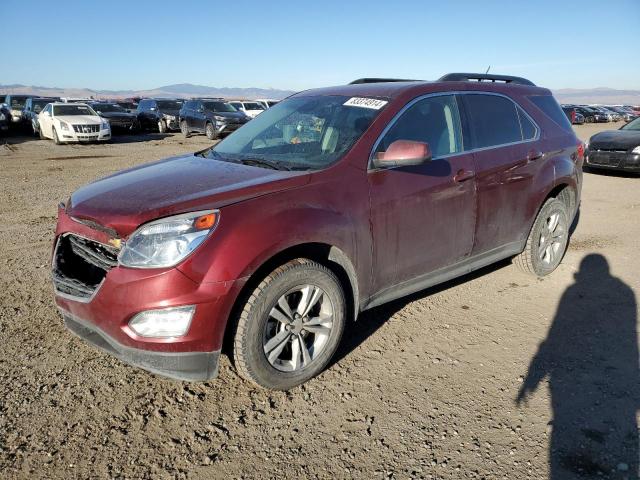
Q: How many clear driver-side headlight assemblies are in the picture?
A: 1